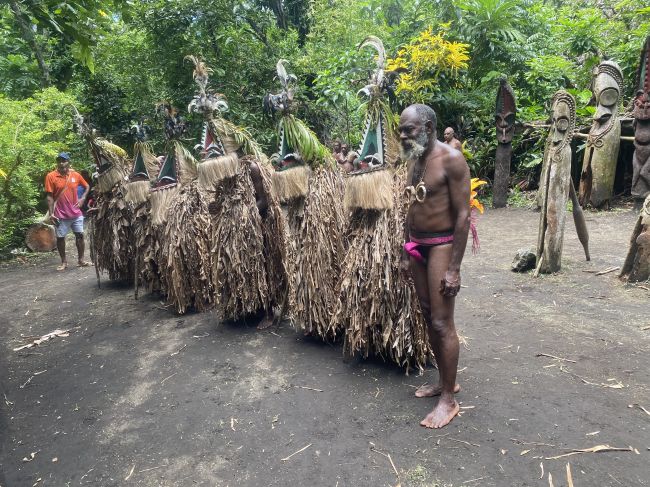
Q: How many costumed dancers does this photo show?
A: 6